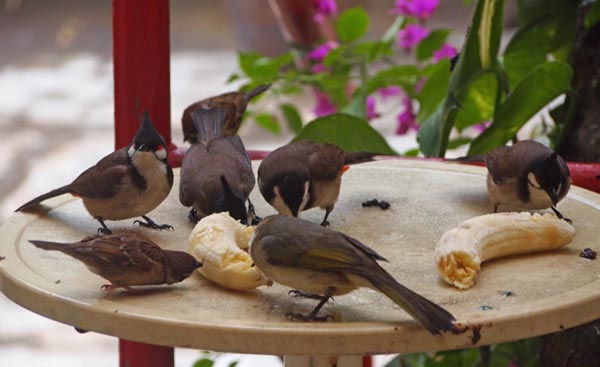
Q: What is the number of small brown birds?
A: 2